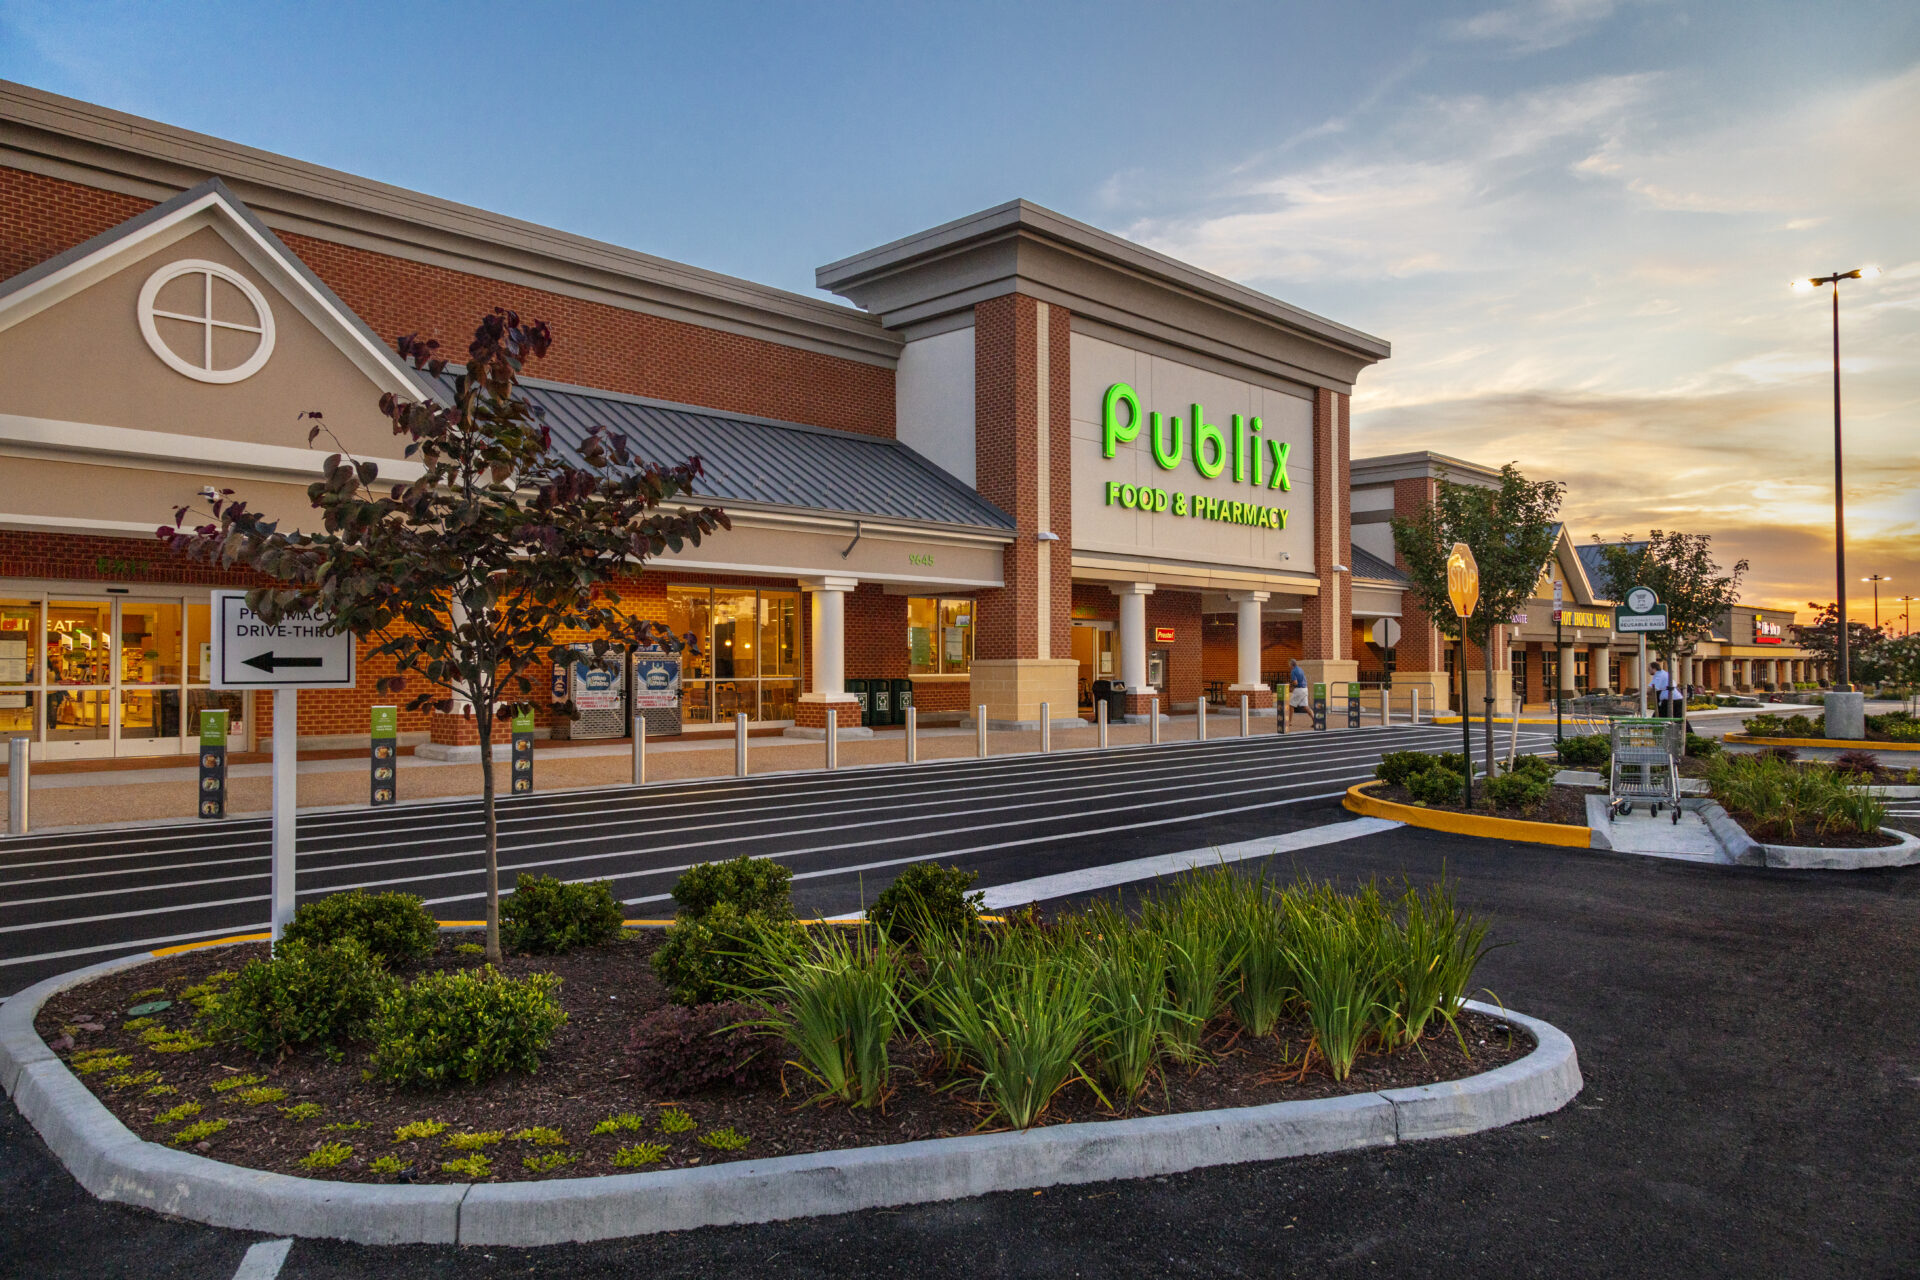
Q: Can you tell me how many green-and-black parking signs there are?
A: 6